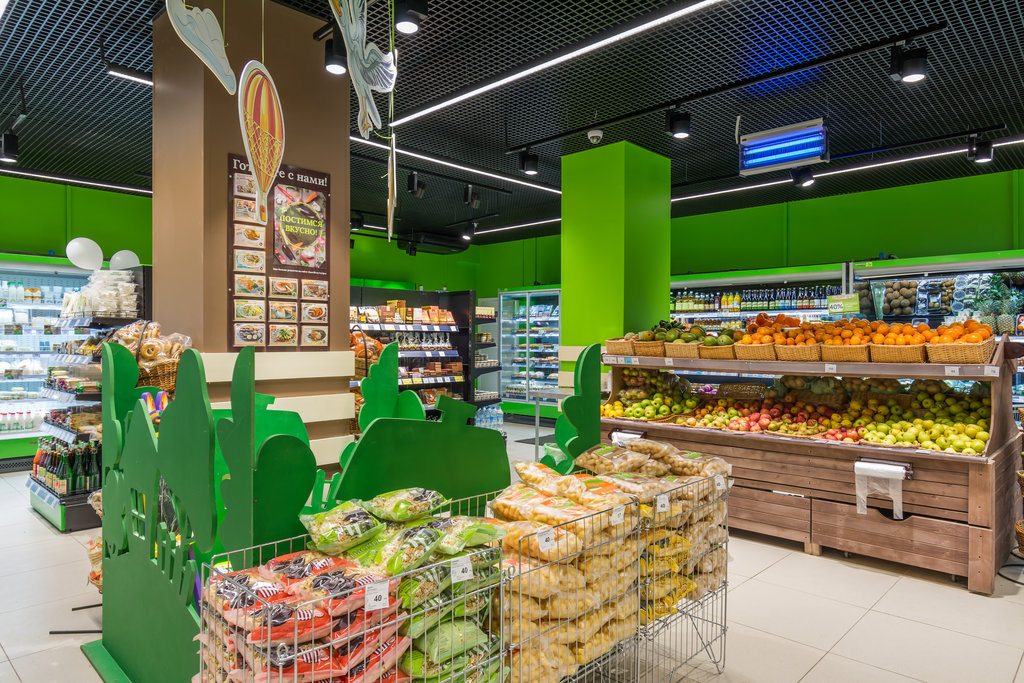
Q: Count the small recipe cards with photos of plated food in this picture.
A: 13